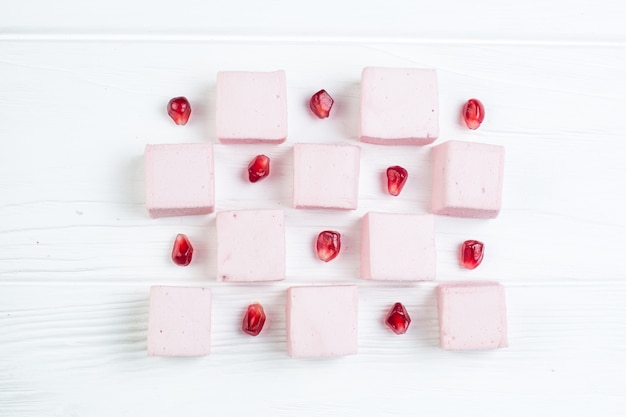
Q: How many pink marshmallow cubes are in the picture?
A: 10